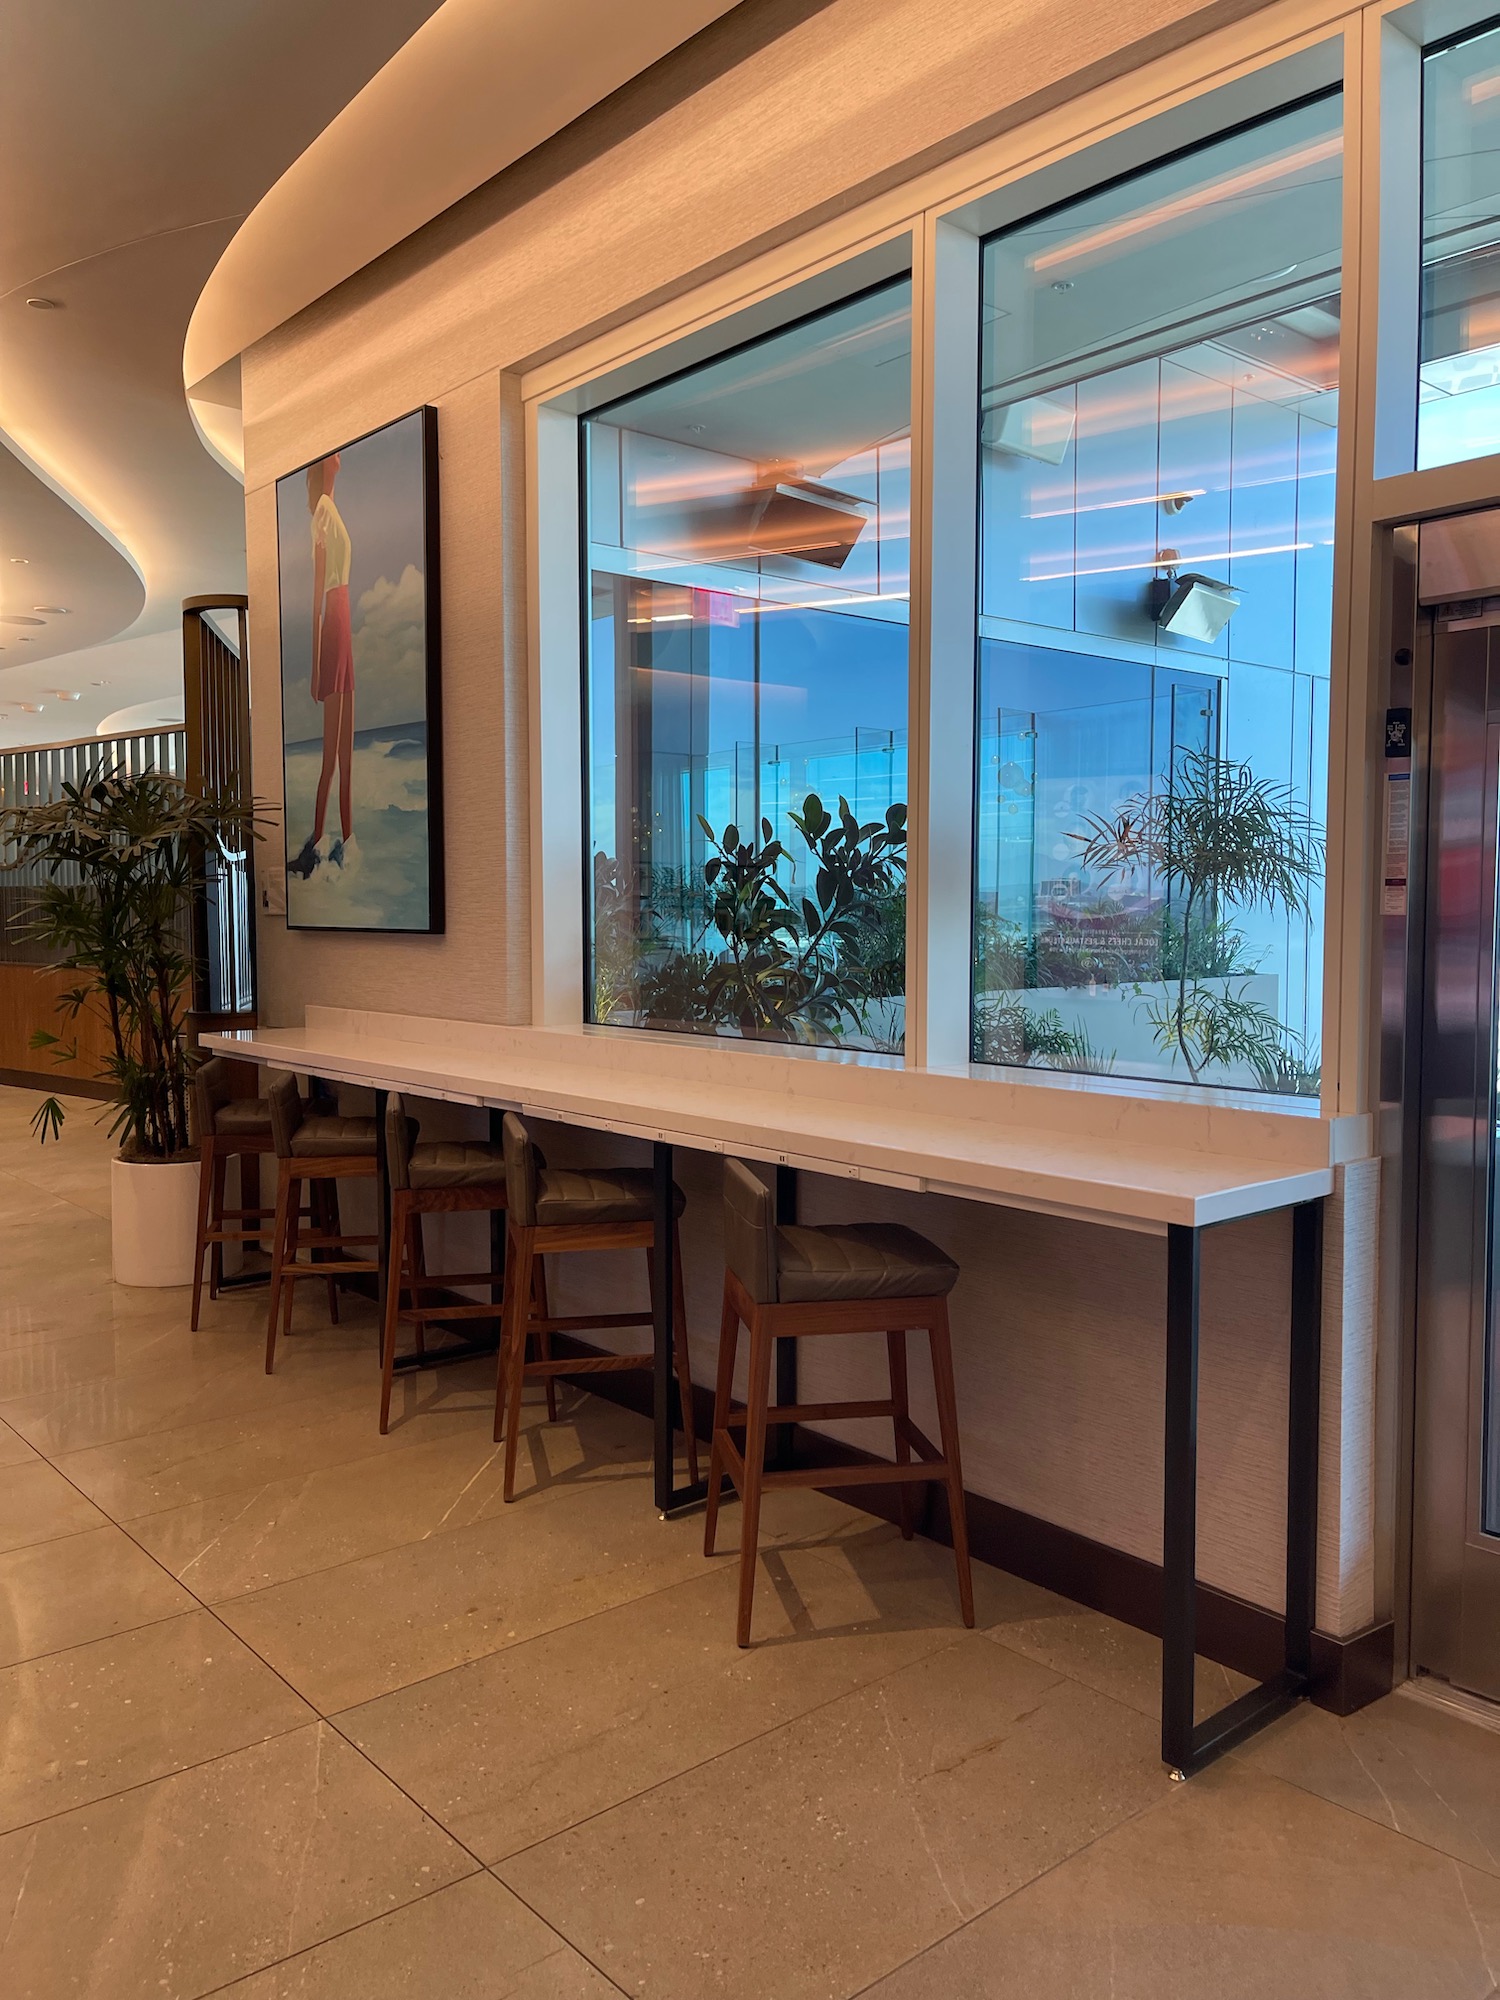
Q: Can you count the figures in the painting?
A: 1